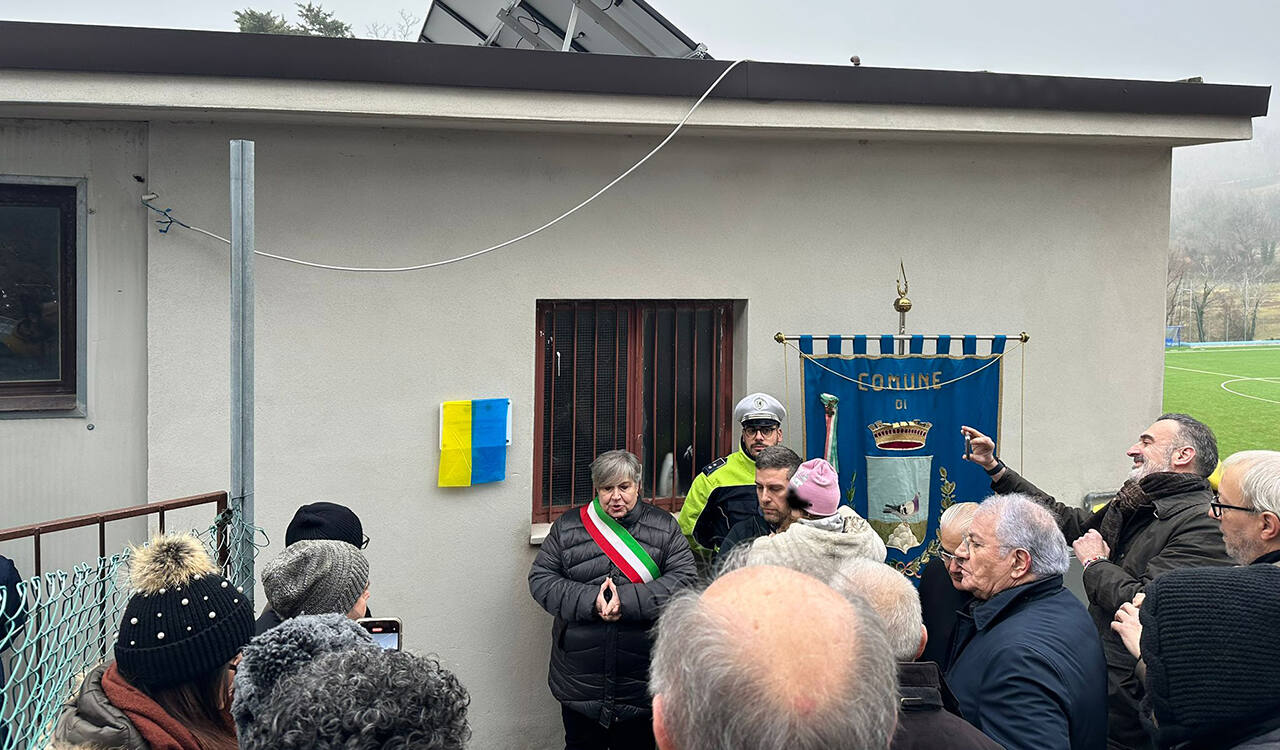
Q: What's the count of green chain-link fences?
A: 1